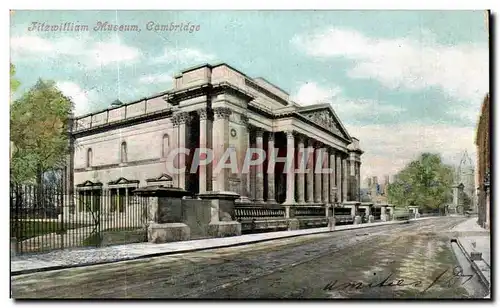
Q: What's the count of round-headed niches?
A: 3